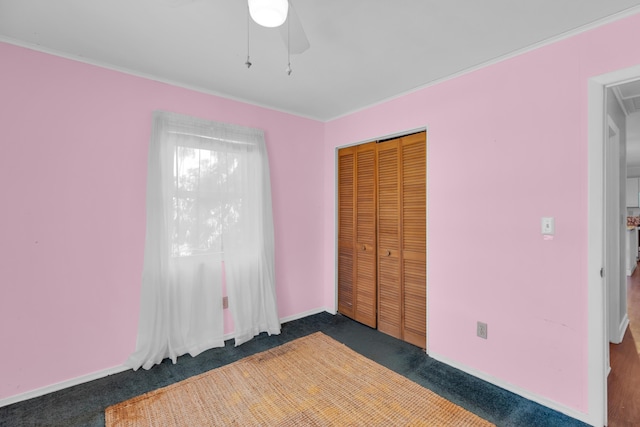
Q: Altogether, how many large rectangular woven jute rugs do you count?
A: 1